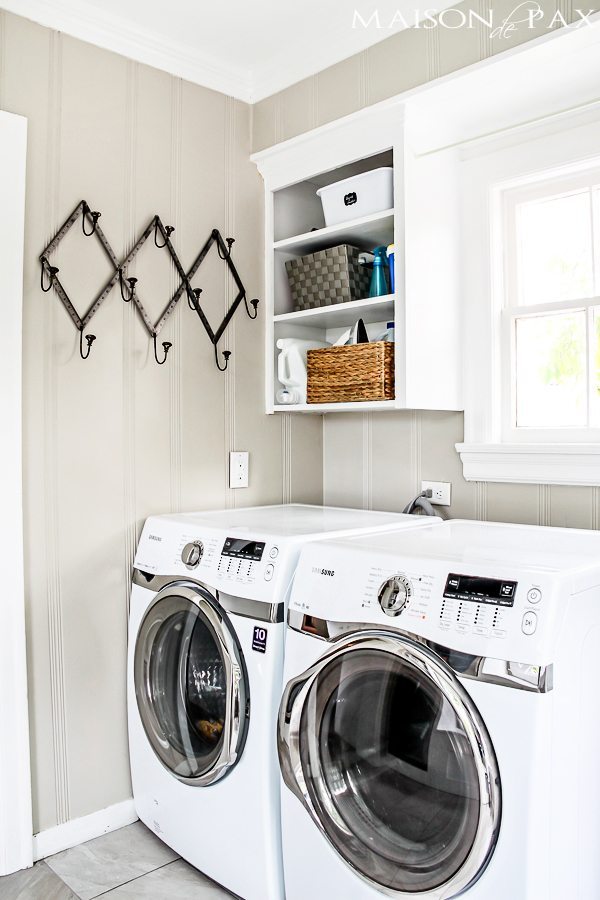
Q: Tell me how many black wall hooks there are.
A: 10